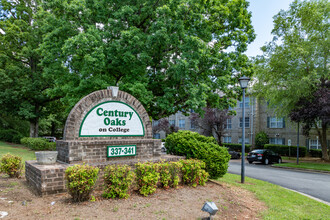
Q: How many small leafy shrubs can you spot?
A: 6